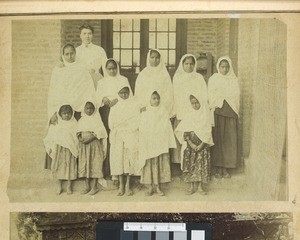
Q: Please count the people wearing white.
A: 11